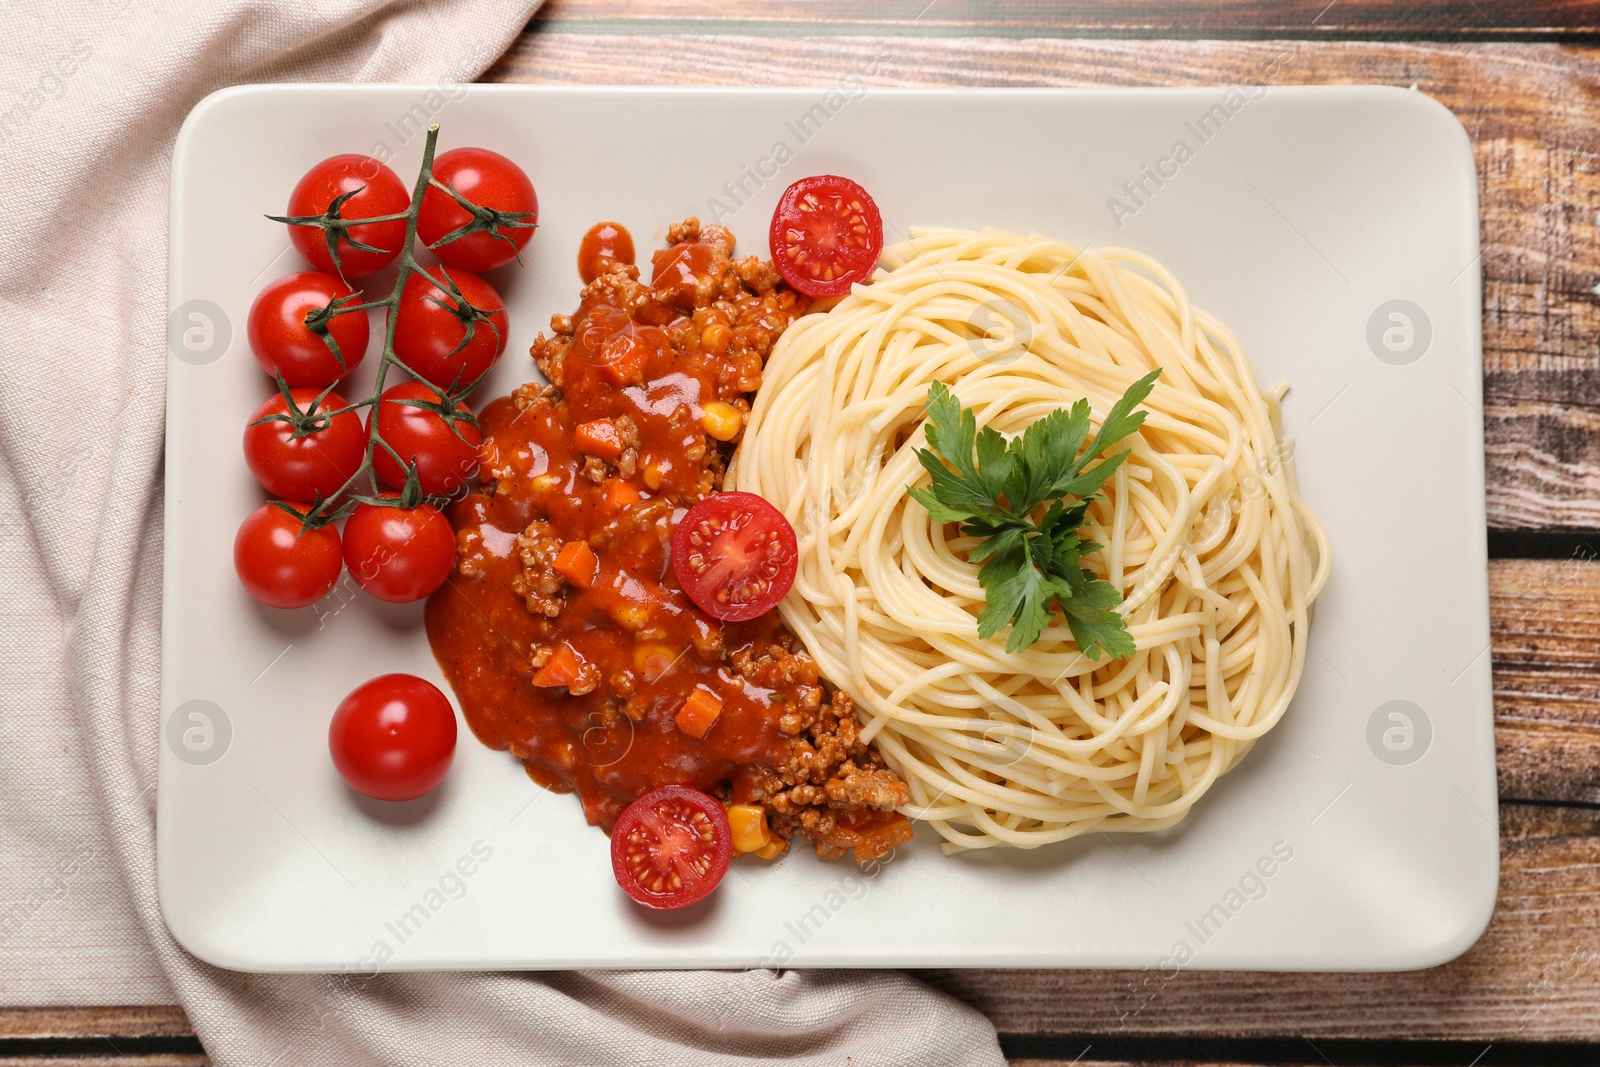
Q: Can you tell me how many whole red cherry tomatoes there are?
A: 9